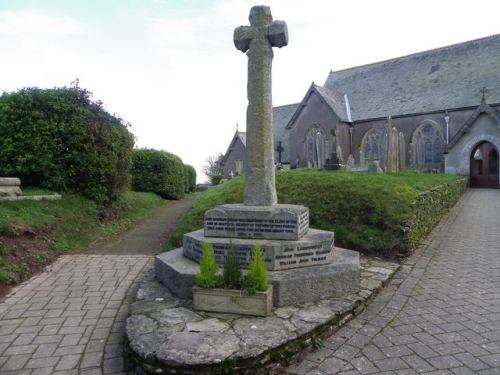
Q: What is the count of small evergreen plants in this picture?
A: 3